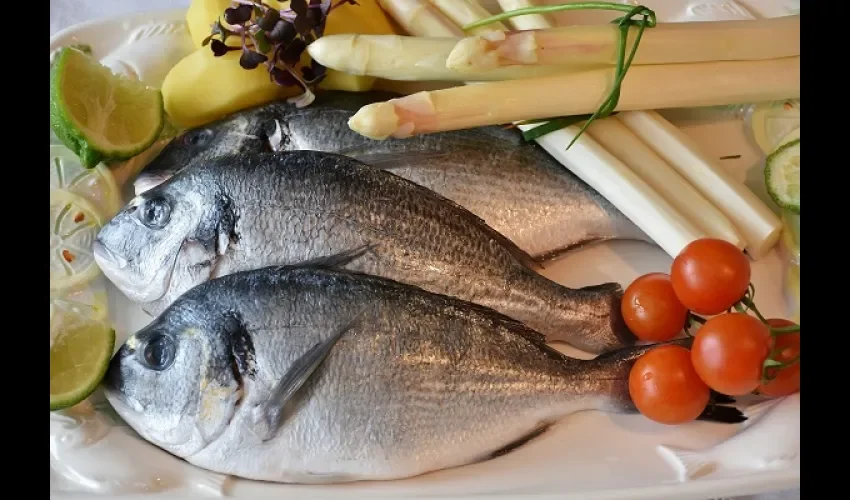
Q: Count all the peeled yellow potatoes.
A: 3